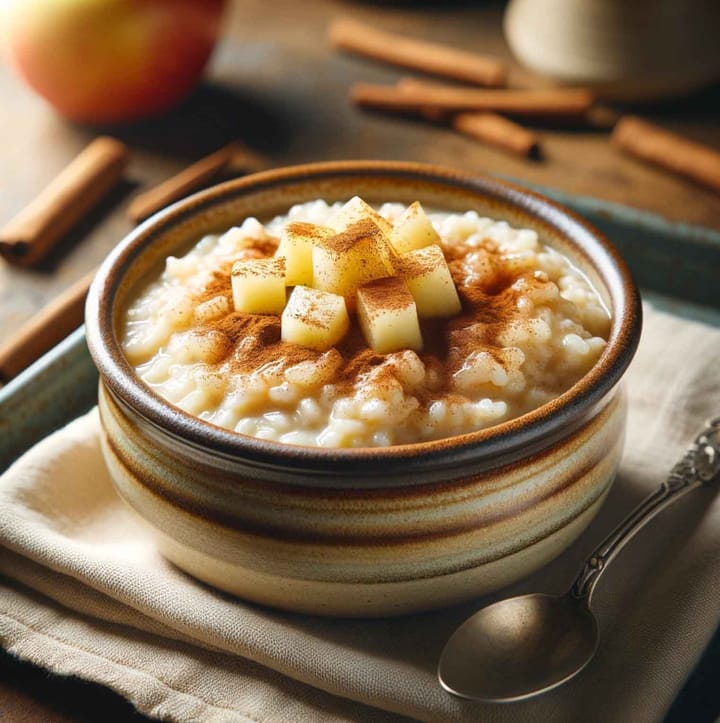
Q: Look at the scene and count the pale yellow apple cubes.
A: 8